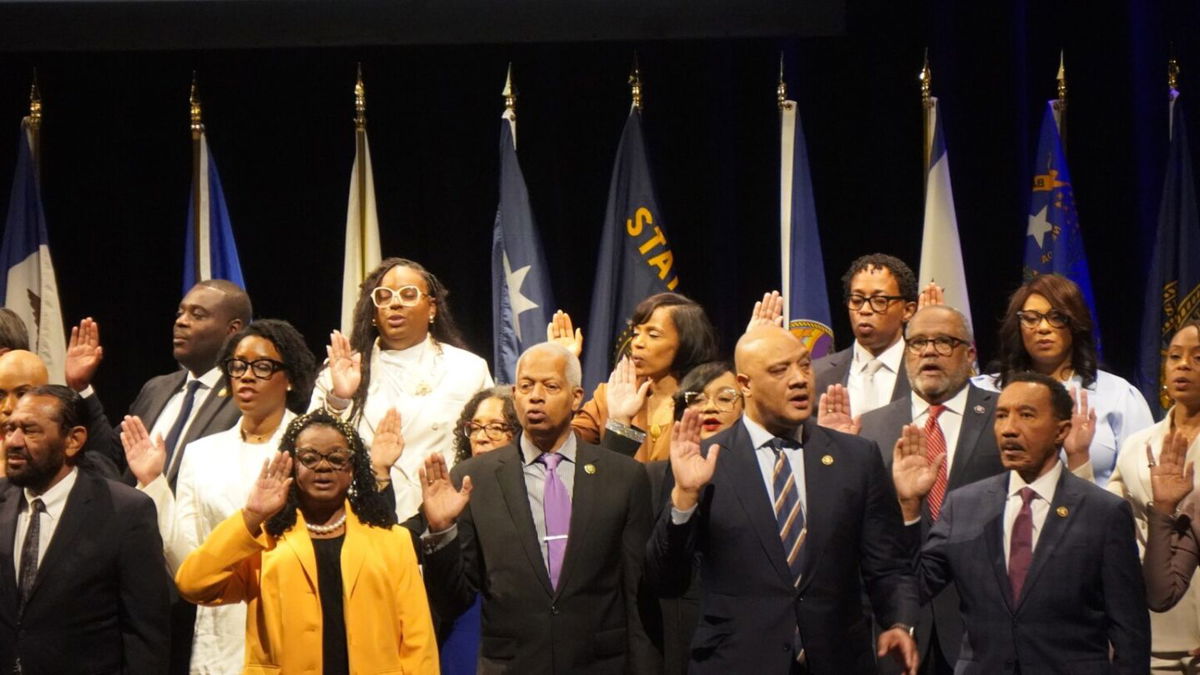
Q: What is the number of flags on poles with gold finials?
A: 9